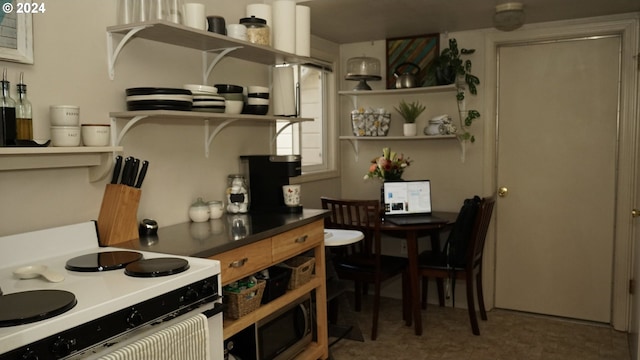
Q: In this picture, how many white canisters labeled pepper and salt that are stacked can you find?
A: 2